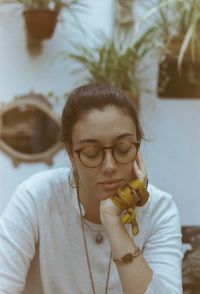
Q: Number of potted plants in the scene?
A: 3